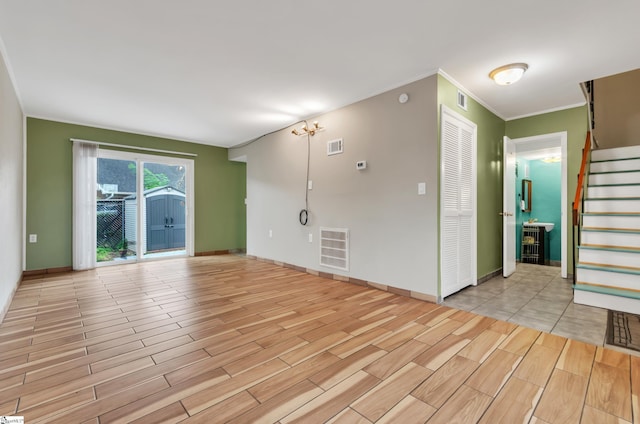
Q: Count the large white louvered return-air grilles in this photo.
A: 1